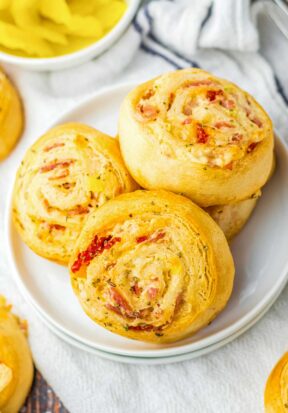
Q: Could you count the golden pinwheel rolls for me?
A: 7